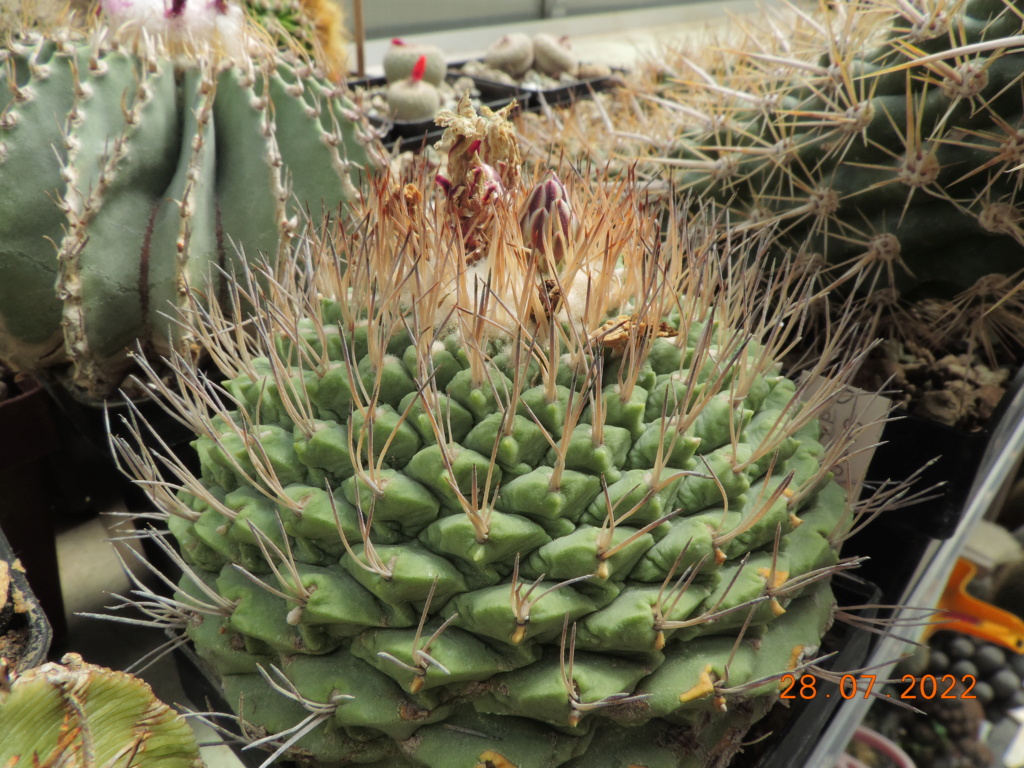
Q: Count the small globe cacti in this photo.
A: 4